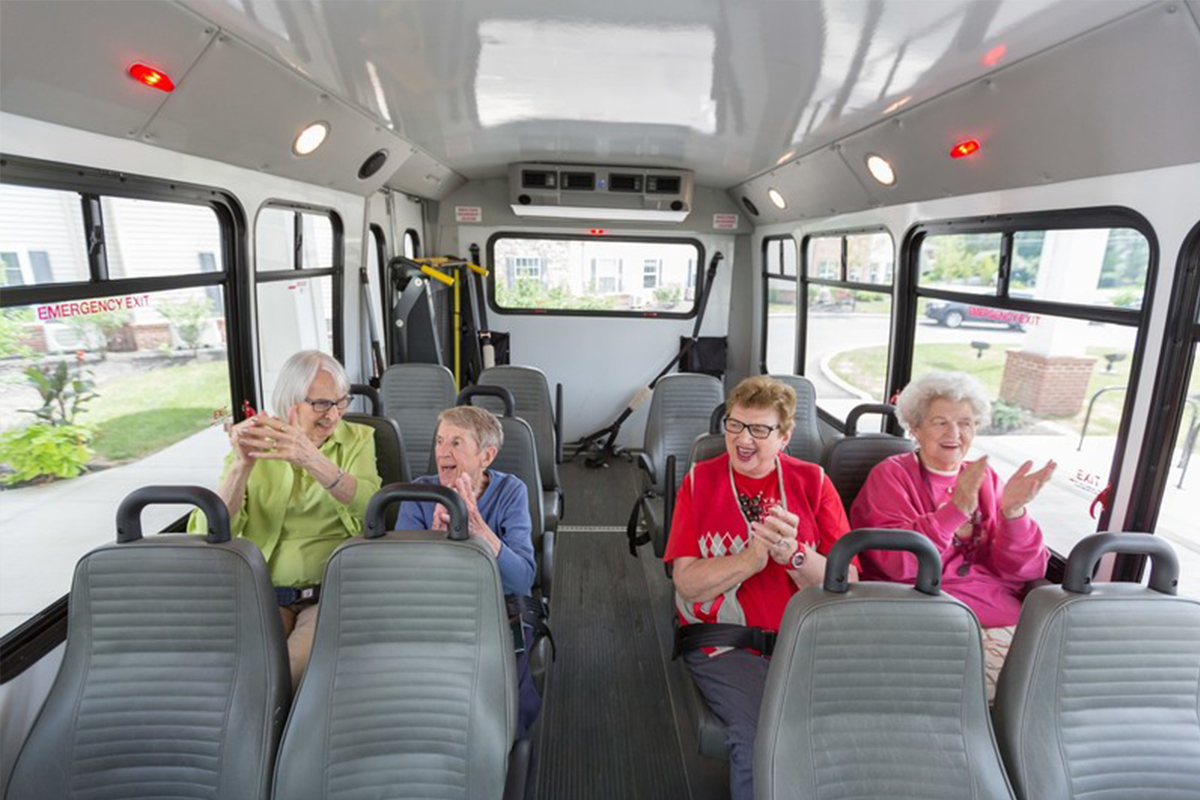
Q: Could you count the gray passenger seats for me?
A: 12